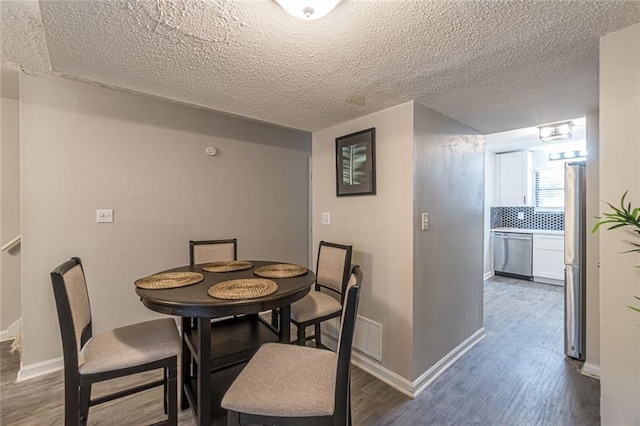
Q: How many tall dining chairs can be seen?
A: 4